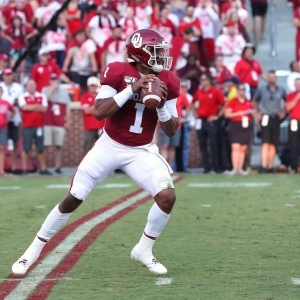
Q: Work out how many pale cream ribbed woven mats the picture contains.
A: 0